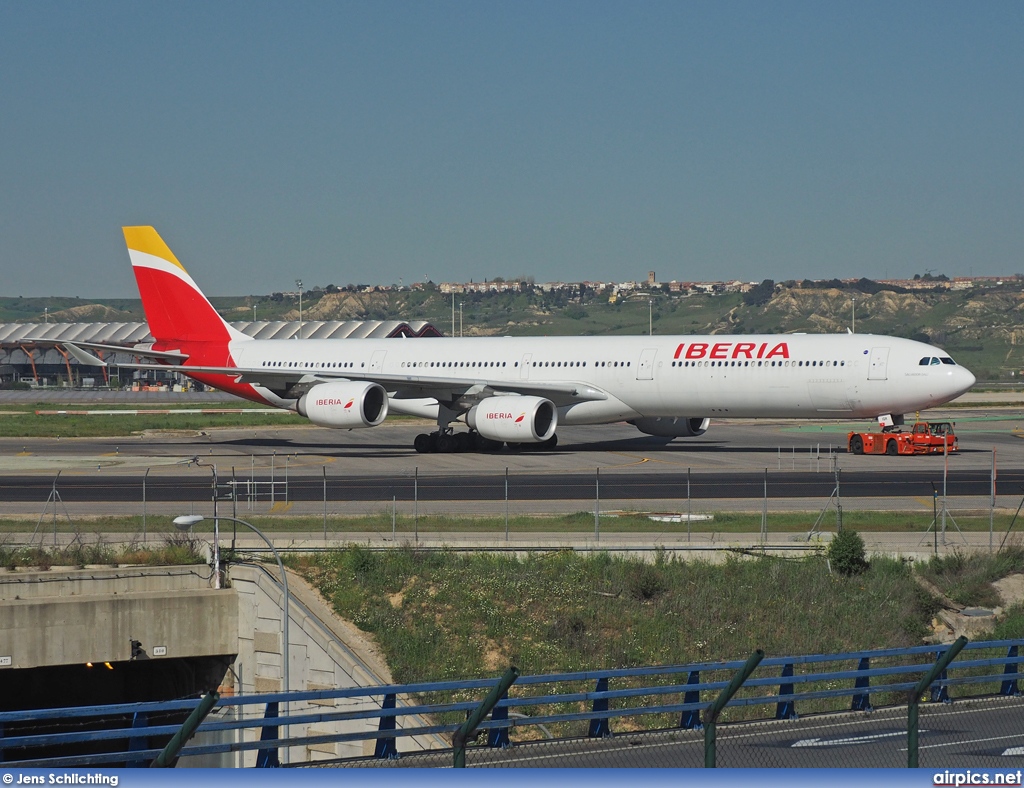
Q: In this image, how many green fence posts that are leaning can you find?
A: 4